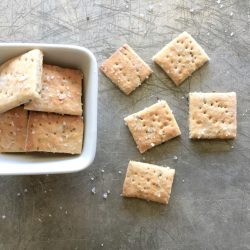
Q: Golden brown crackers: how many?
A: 9